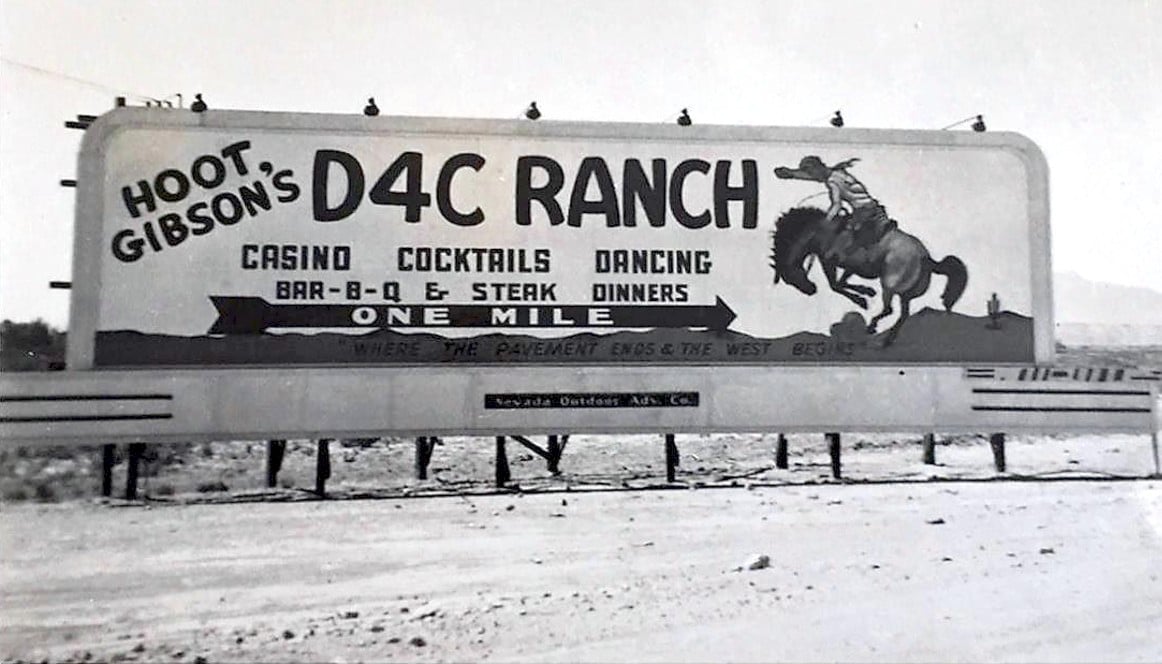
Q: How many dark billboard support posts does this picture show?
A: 12